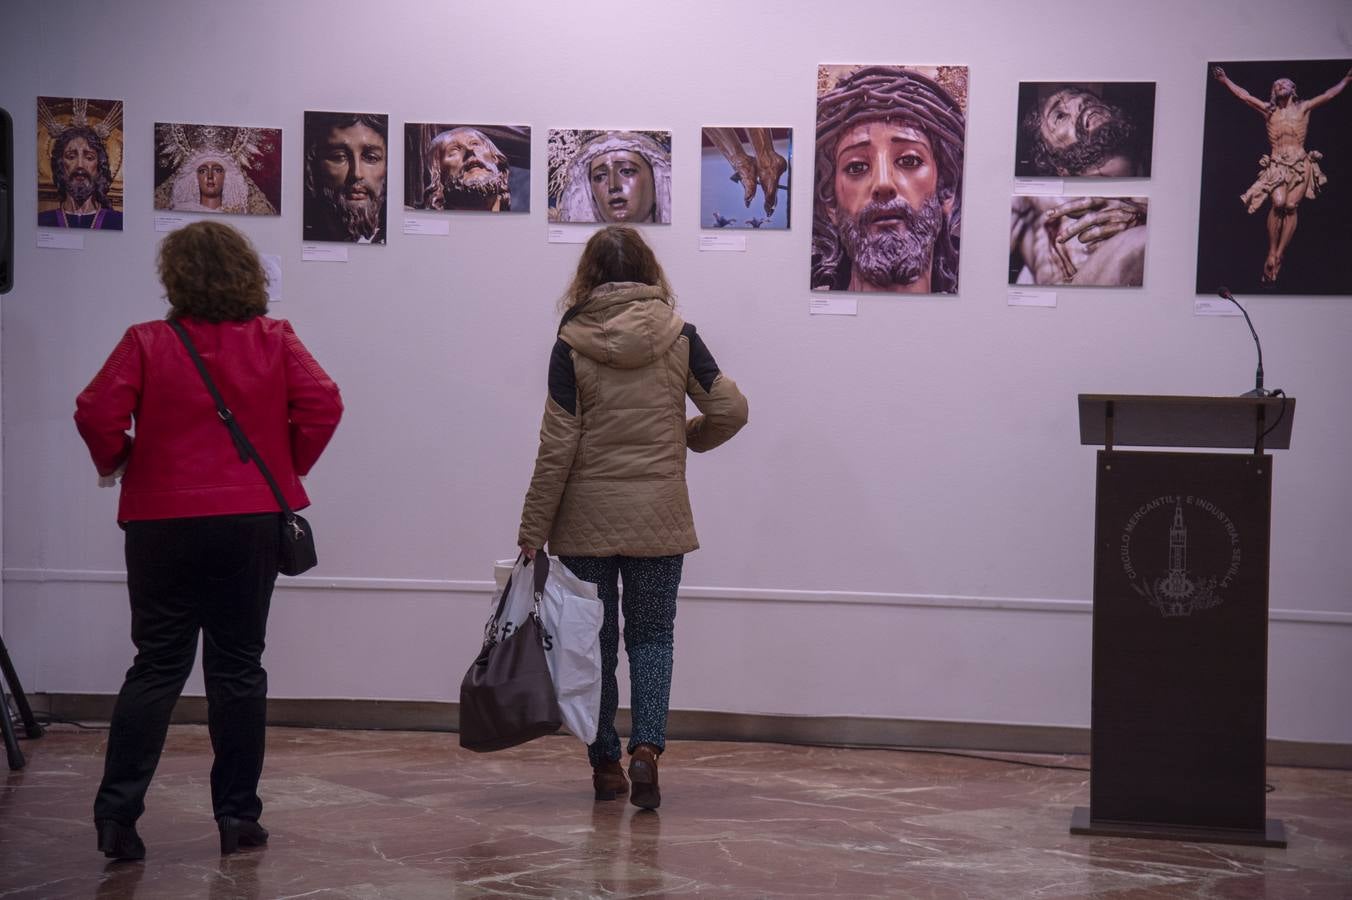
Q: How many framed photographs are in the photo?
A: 10